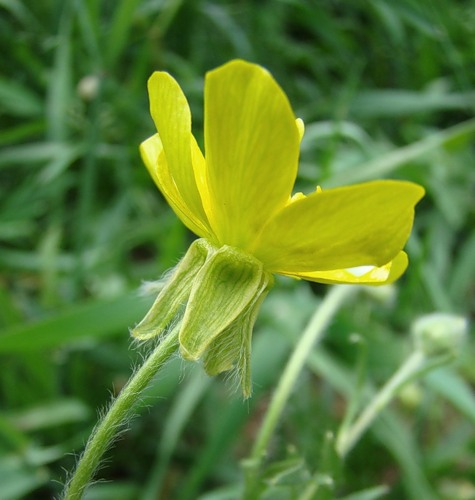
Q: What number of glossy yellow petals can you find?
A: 5